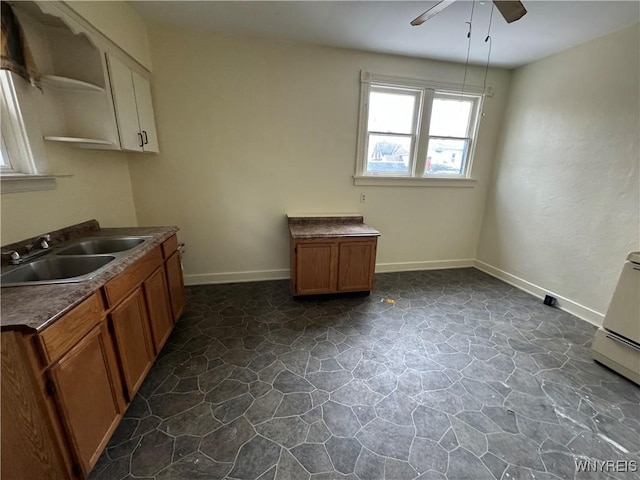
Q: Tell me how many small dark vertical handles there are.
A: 2